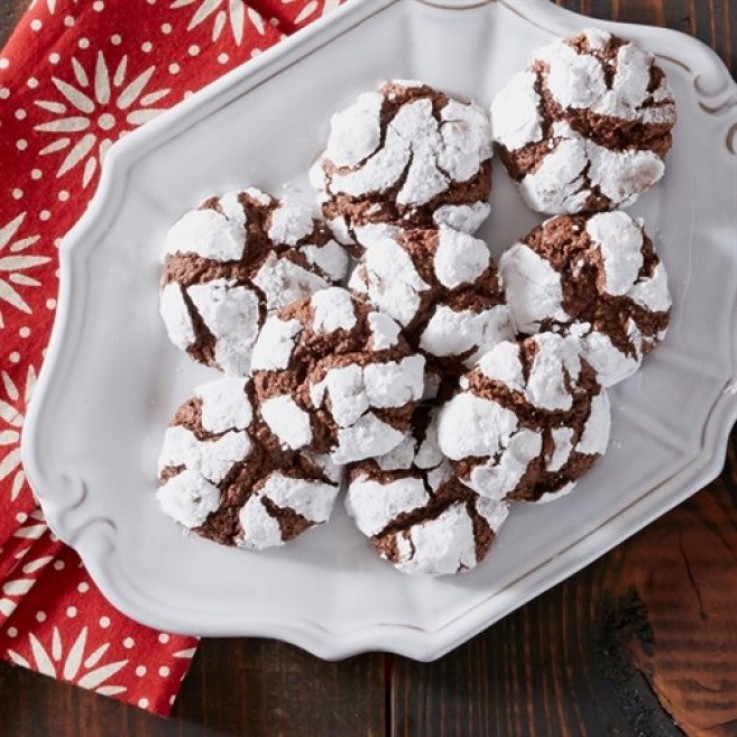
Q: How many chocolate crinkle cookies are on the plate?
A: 9